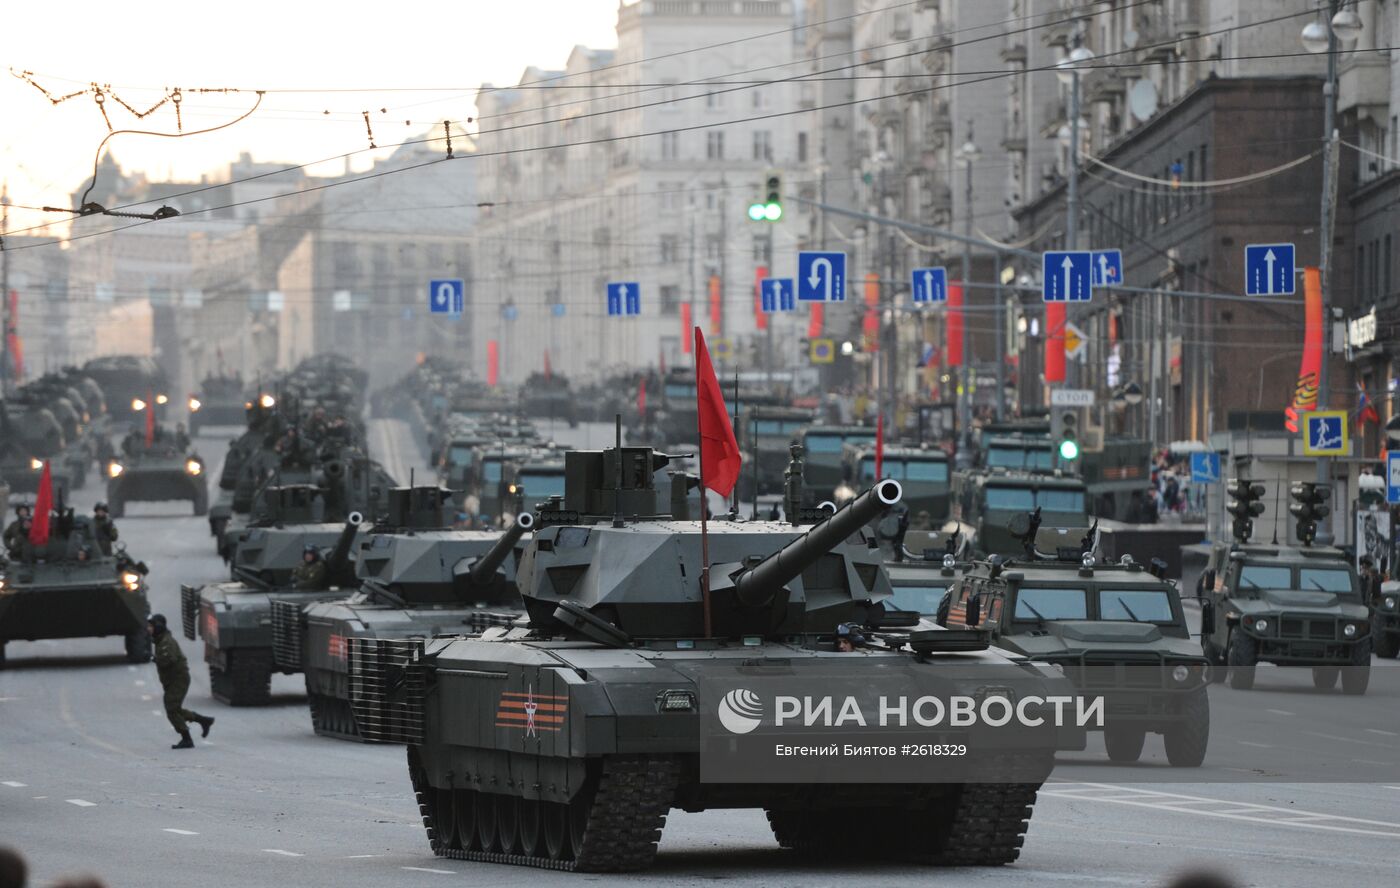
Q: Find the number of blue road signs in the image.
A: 11